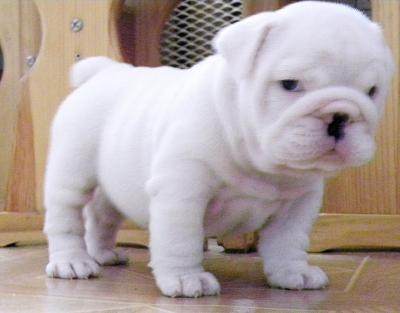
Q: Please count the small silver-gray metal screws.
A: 2